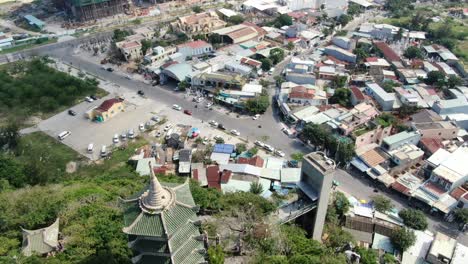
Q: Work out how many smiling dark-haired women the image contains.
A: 0